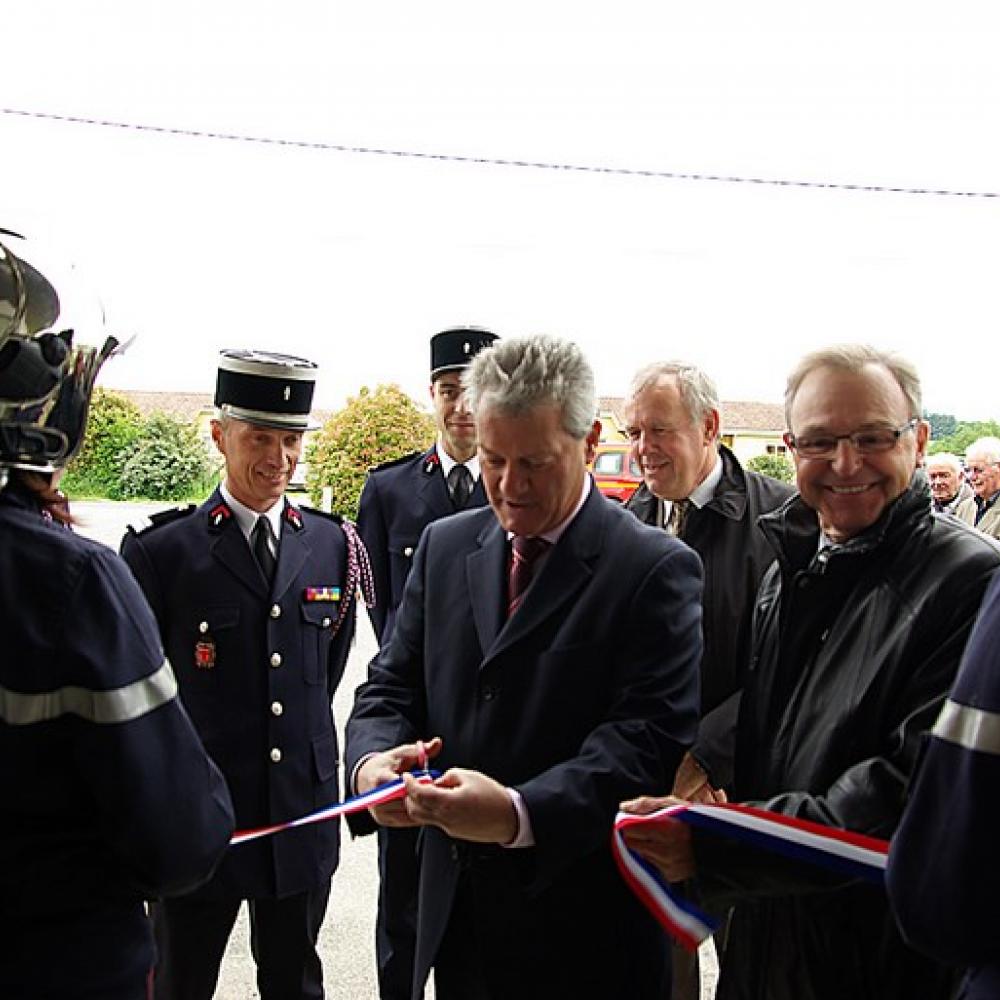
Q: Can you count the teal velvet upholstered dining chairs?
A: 0